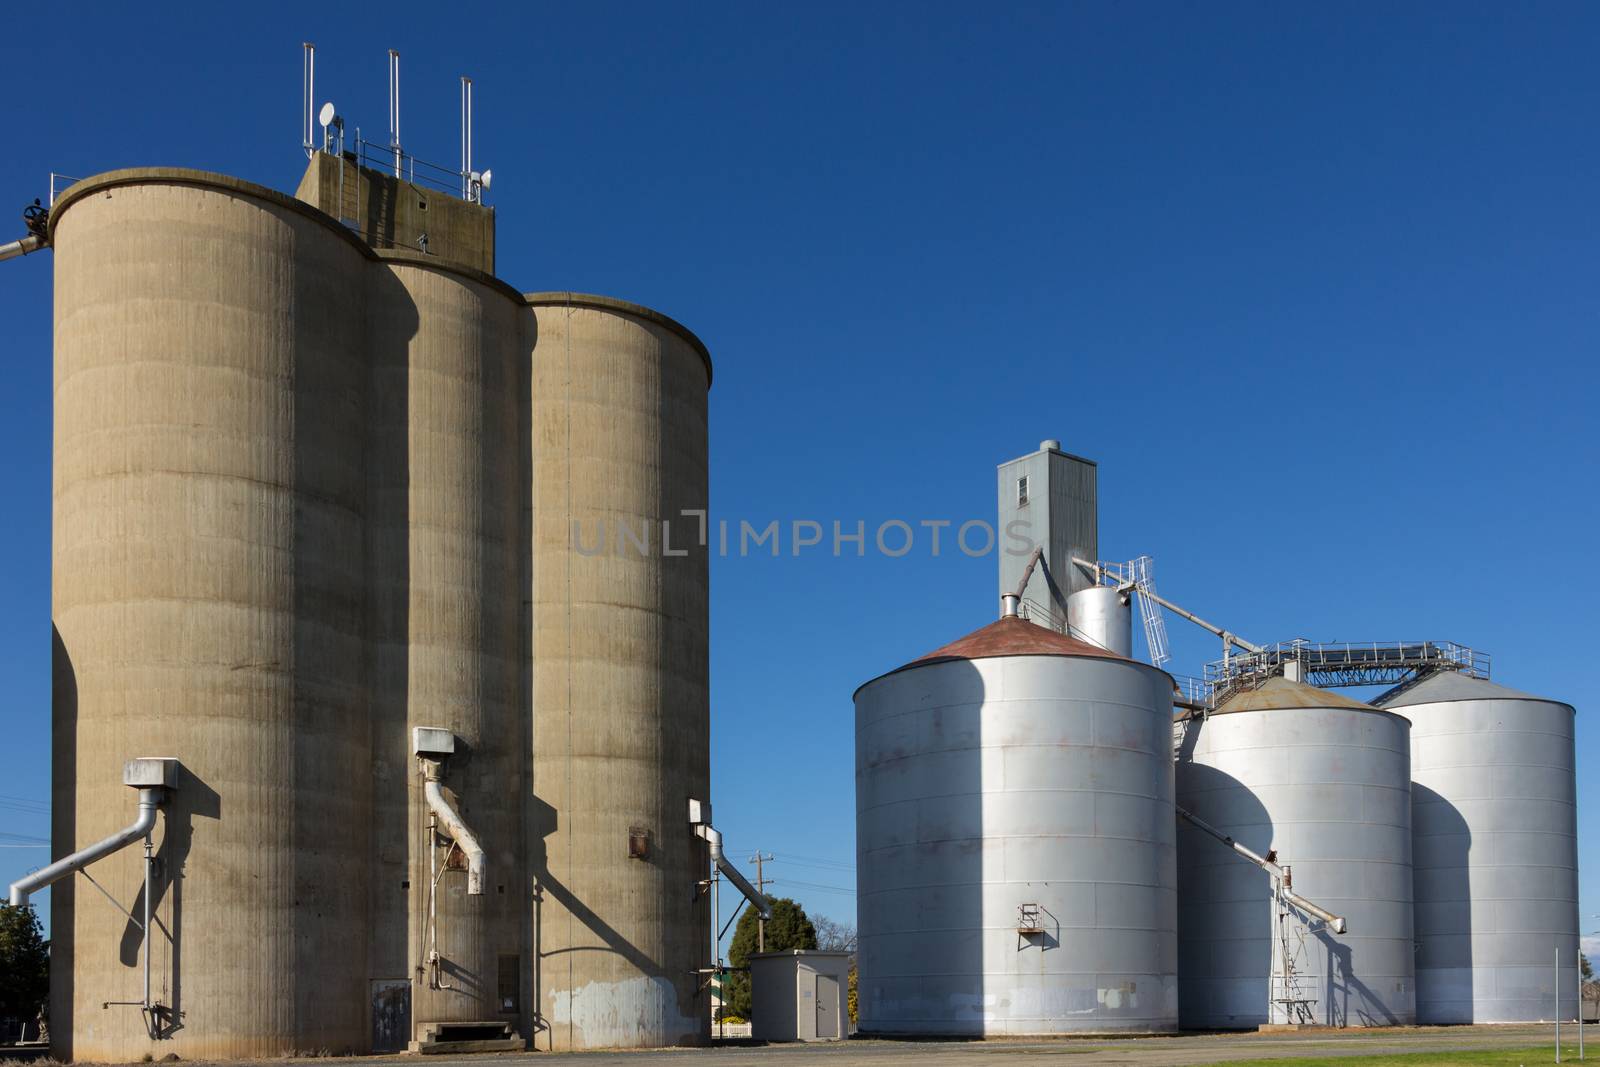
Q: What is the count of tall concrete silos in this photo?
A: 3